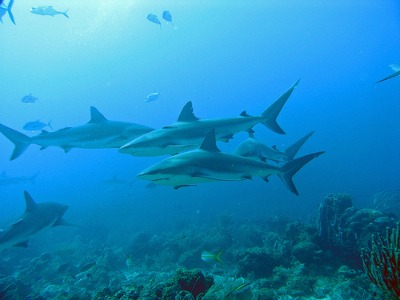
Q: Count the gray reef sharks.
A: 5